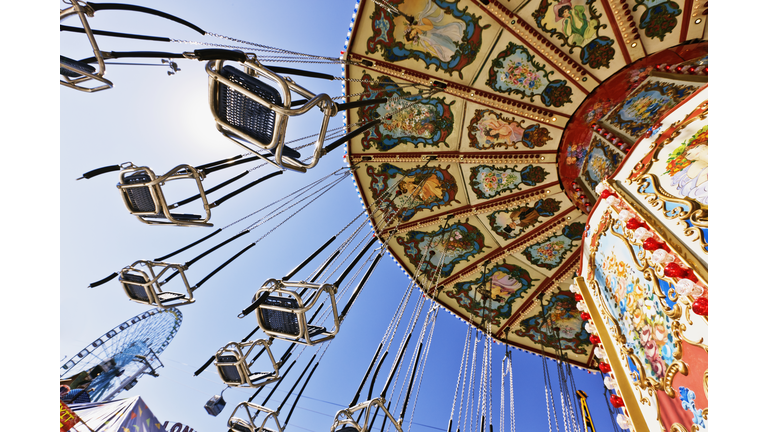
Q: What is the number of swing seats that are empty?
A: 8